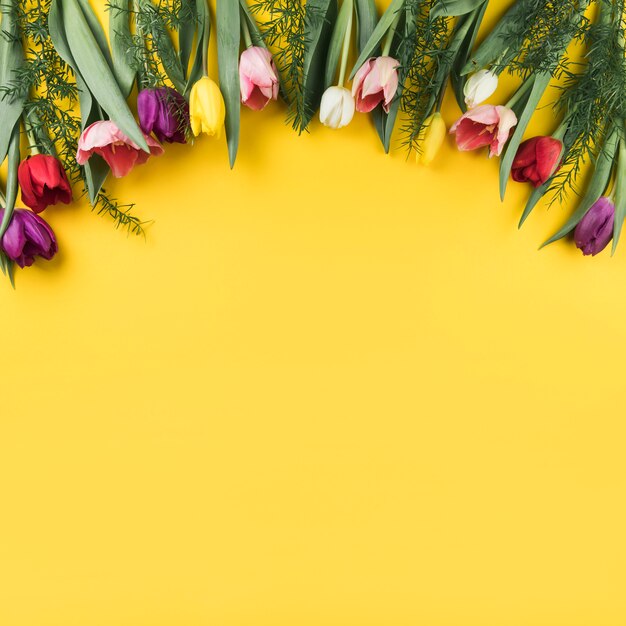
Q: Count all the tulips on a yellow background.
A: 13